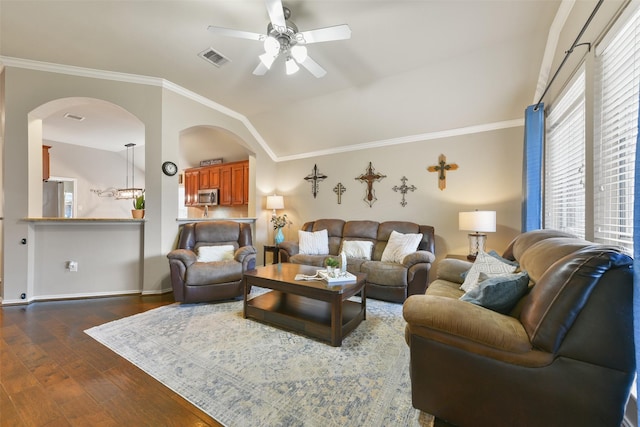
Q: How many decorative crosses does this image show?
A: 5